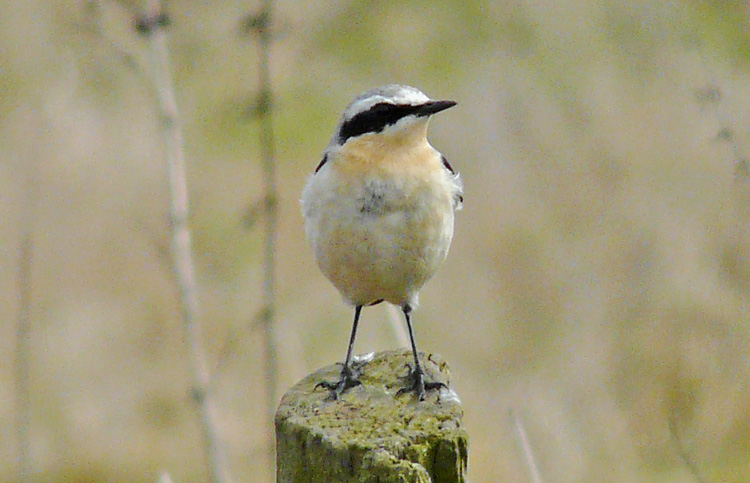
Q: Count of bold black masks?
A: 1